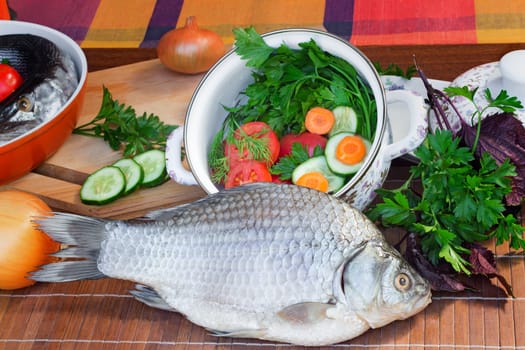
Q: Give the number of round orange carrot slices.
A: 3